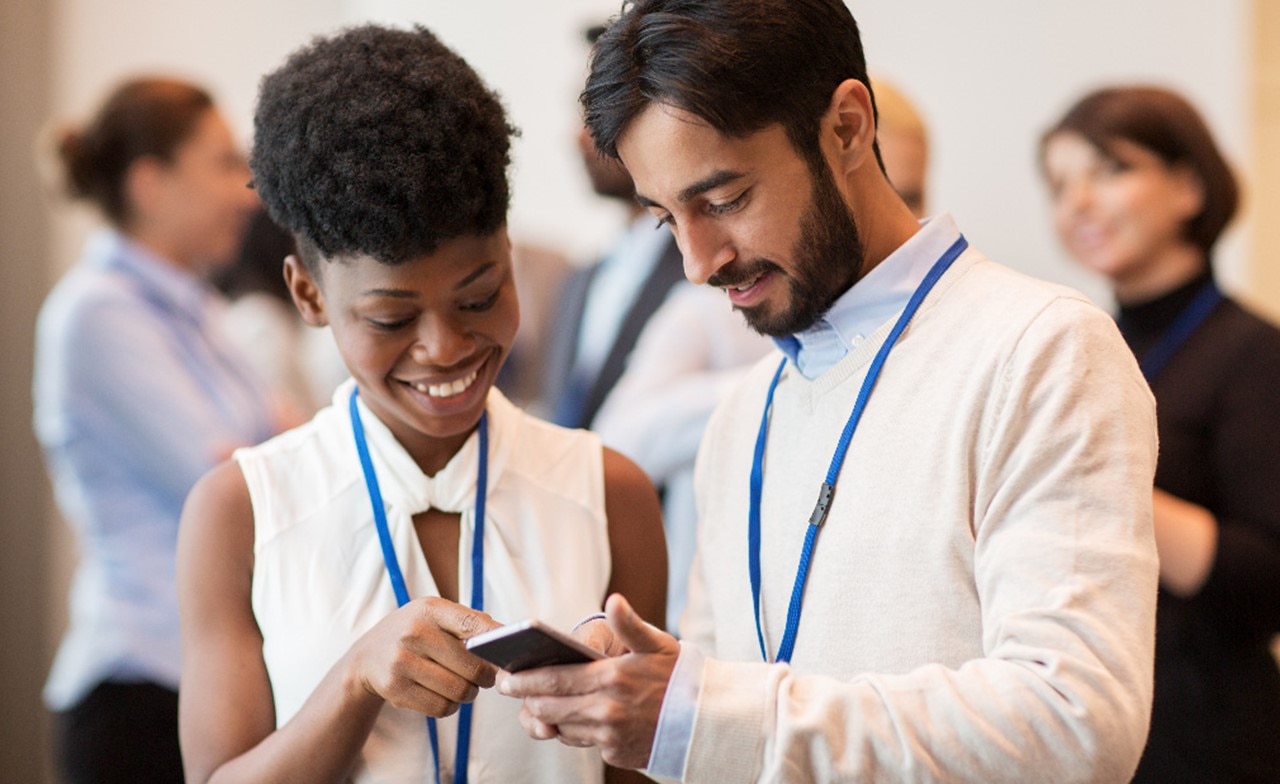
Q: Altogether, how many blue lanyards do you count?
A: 3